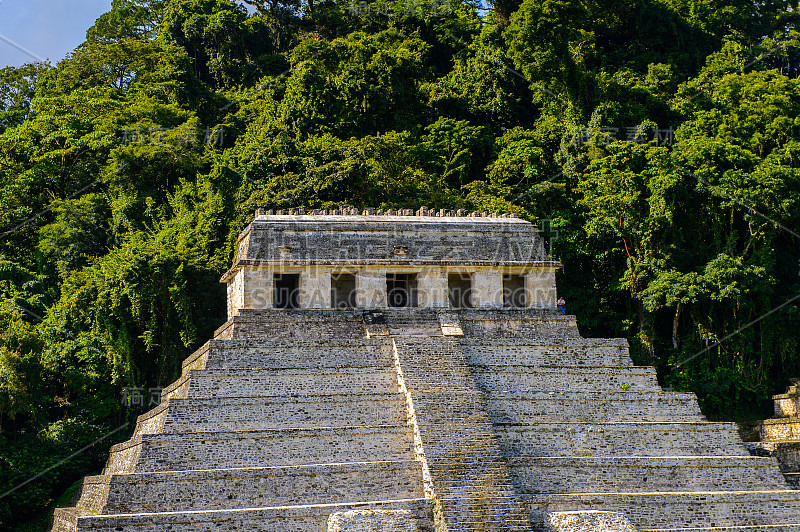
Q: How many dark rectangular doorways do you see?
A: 5